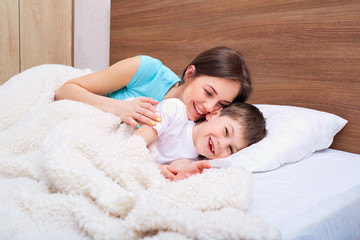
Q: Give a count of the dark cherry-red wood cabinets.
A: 0